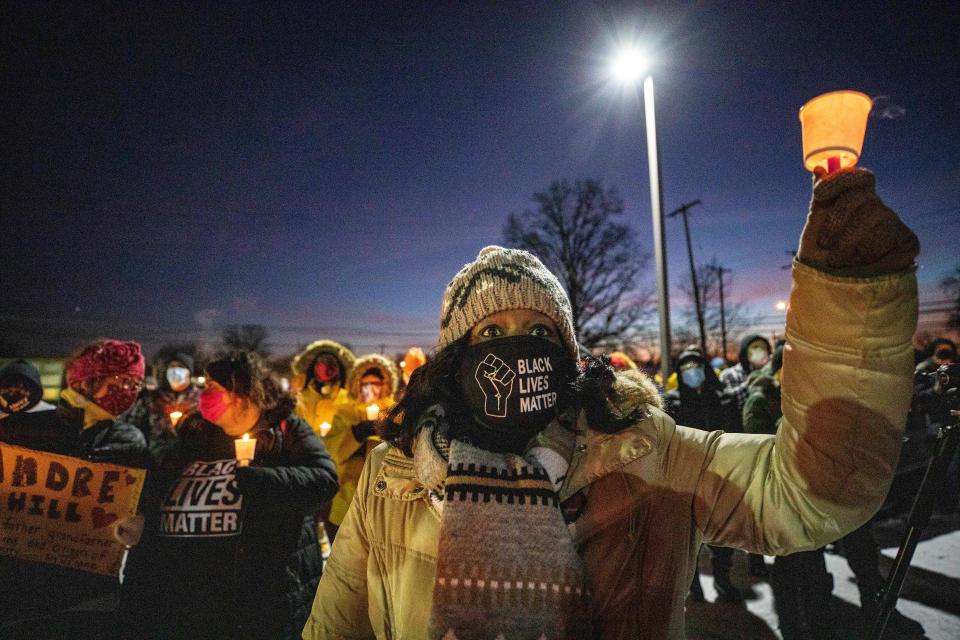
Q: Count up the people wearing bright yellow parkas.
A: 2